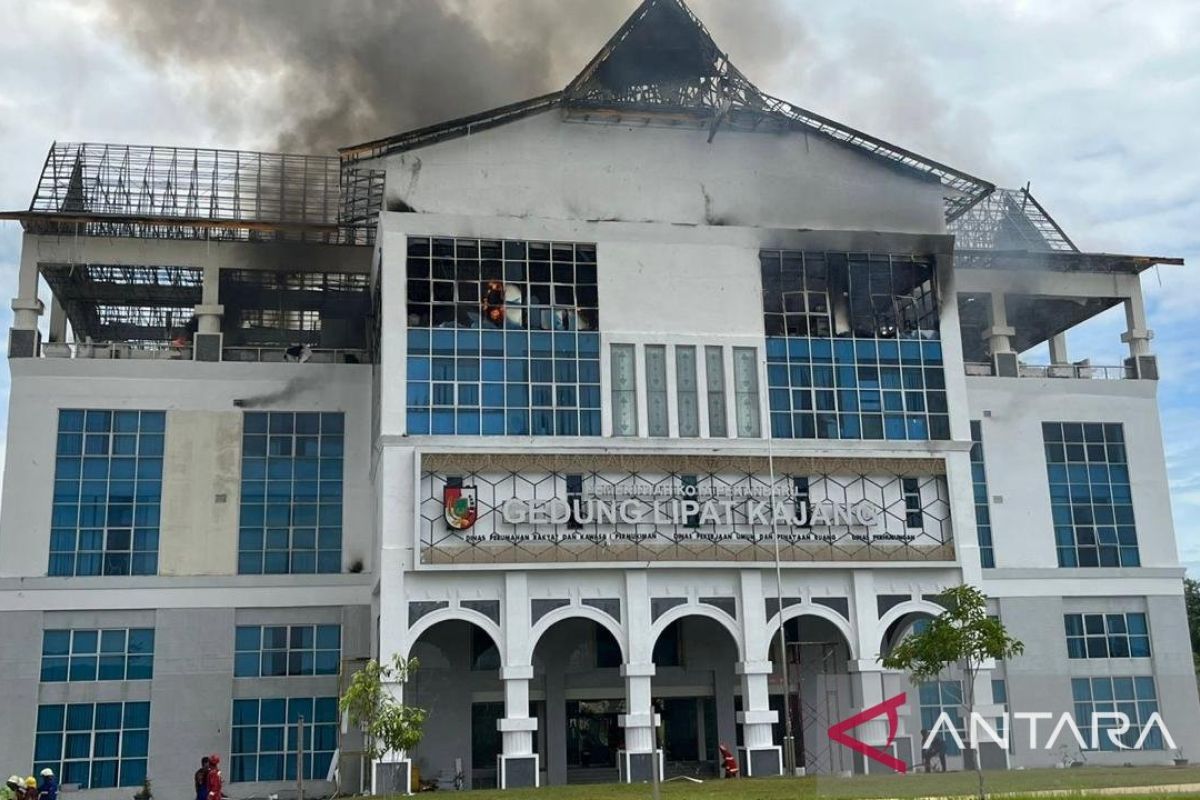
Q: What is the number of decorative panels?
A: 5